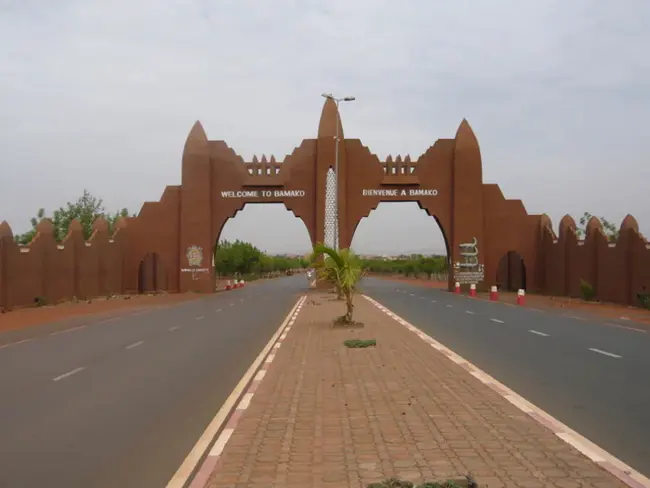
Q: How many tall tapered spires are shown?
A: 3